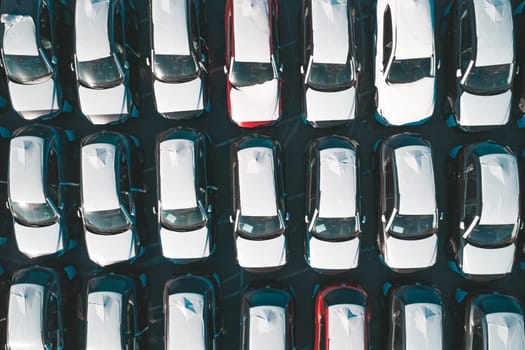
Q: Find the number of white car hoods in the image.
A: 14